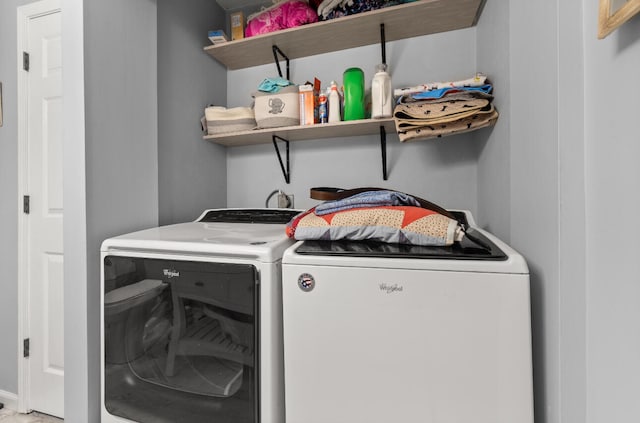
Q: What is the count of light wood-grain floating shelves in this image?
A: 2